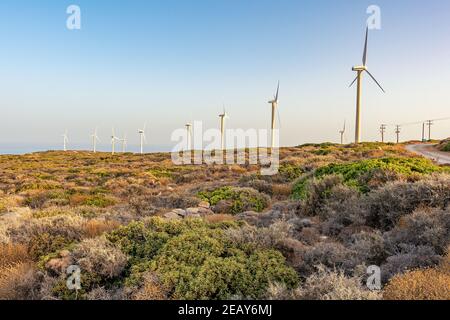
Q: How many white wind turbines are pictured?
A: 10